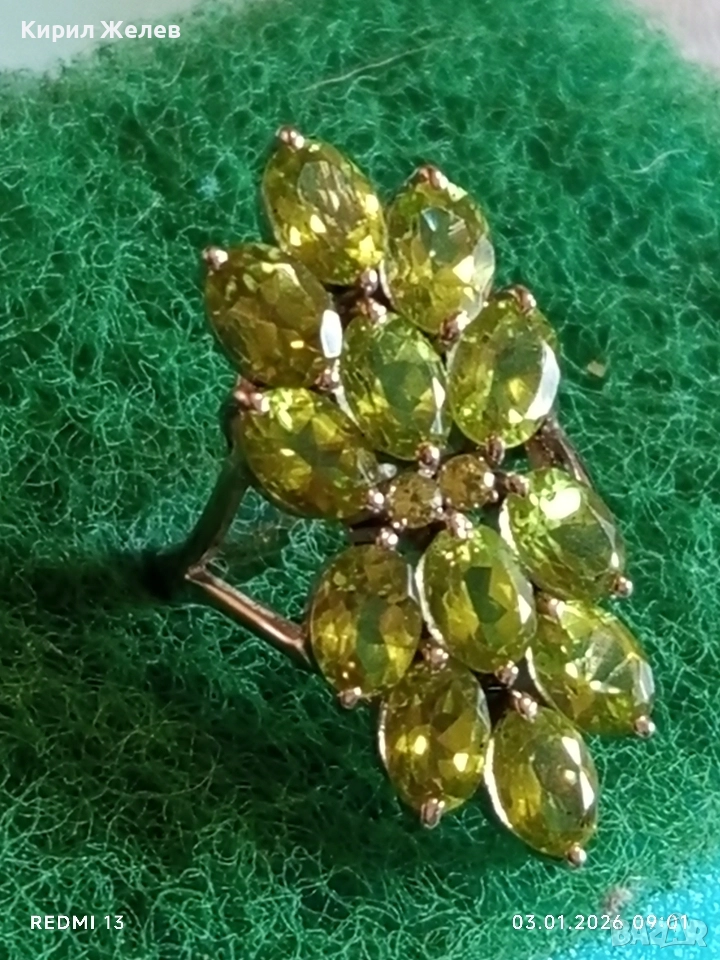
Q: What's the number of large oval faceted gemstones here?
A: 12